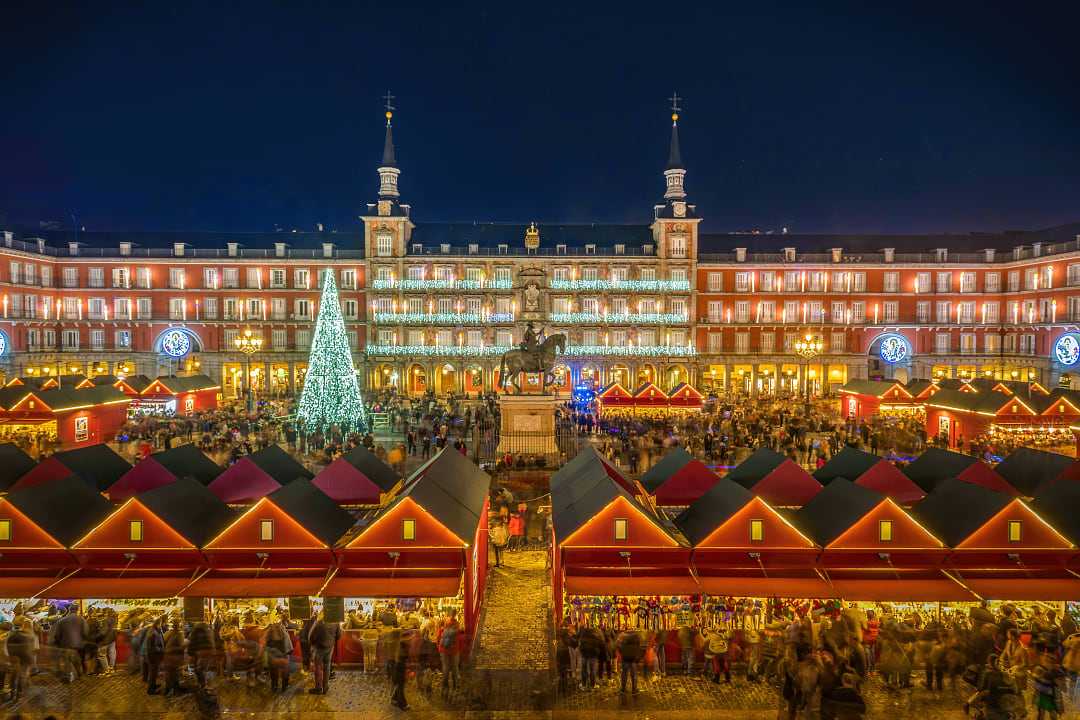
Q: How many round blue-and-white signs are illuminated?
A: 4